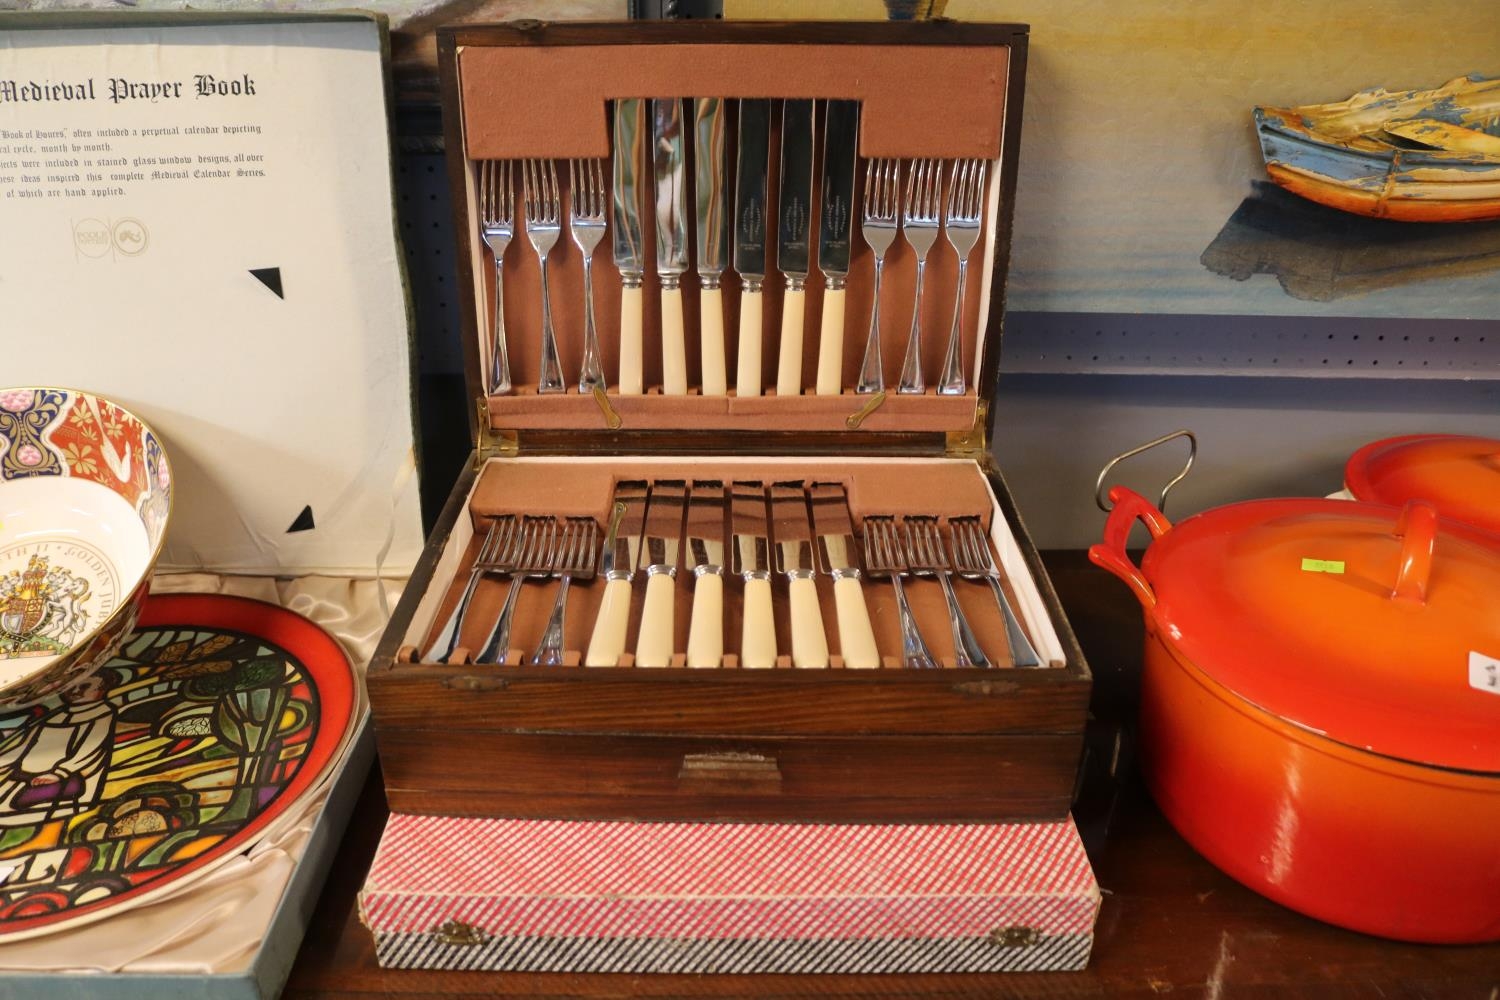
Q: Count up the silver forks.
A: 12